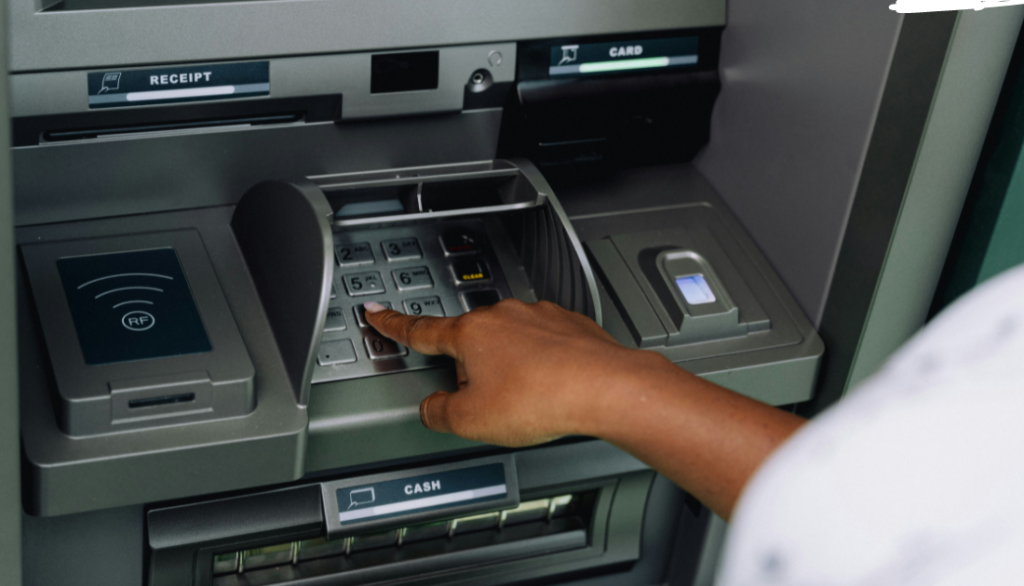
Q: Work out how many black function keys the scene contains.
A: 3